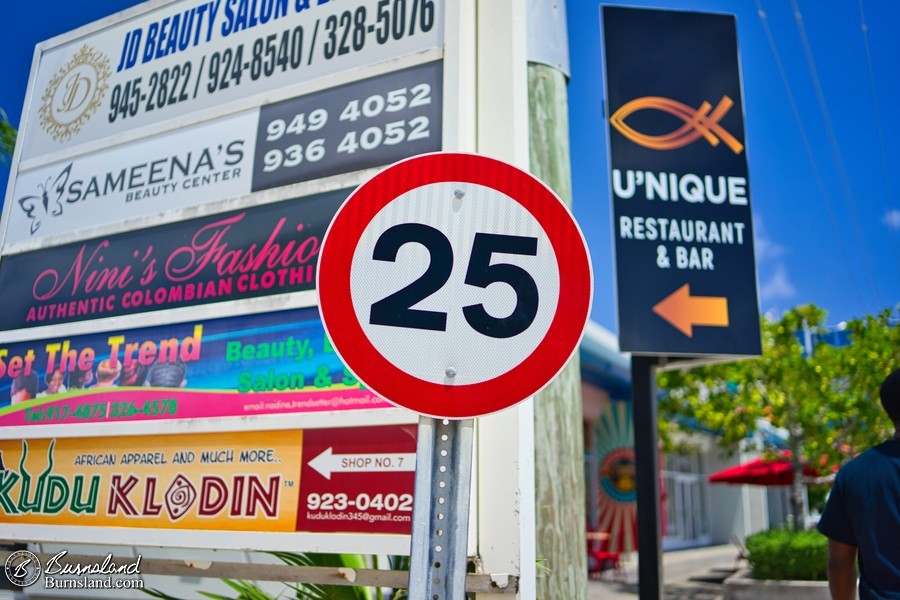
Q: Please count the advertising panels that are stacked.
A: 5